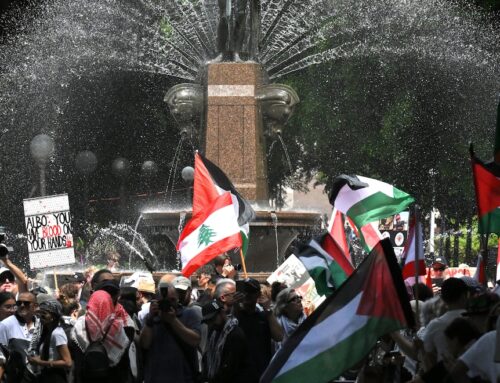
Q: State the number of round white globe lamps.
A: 5